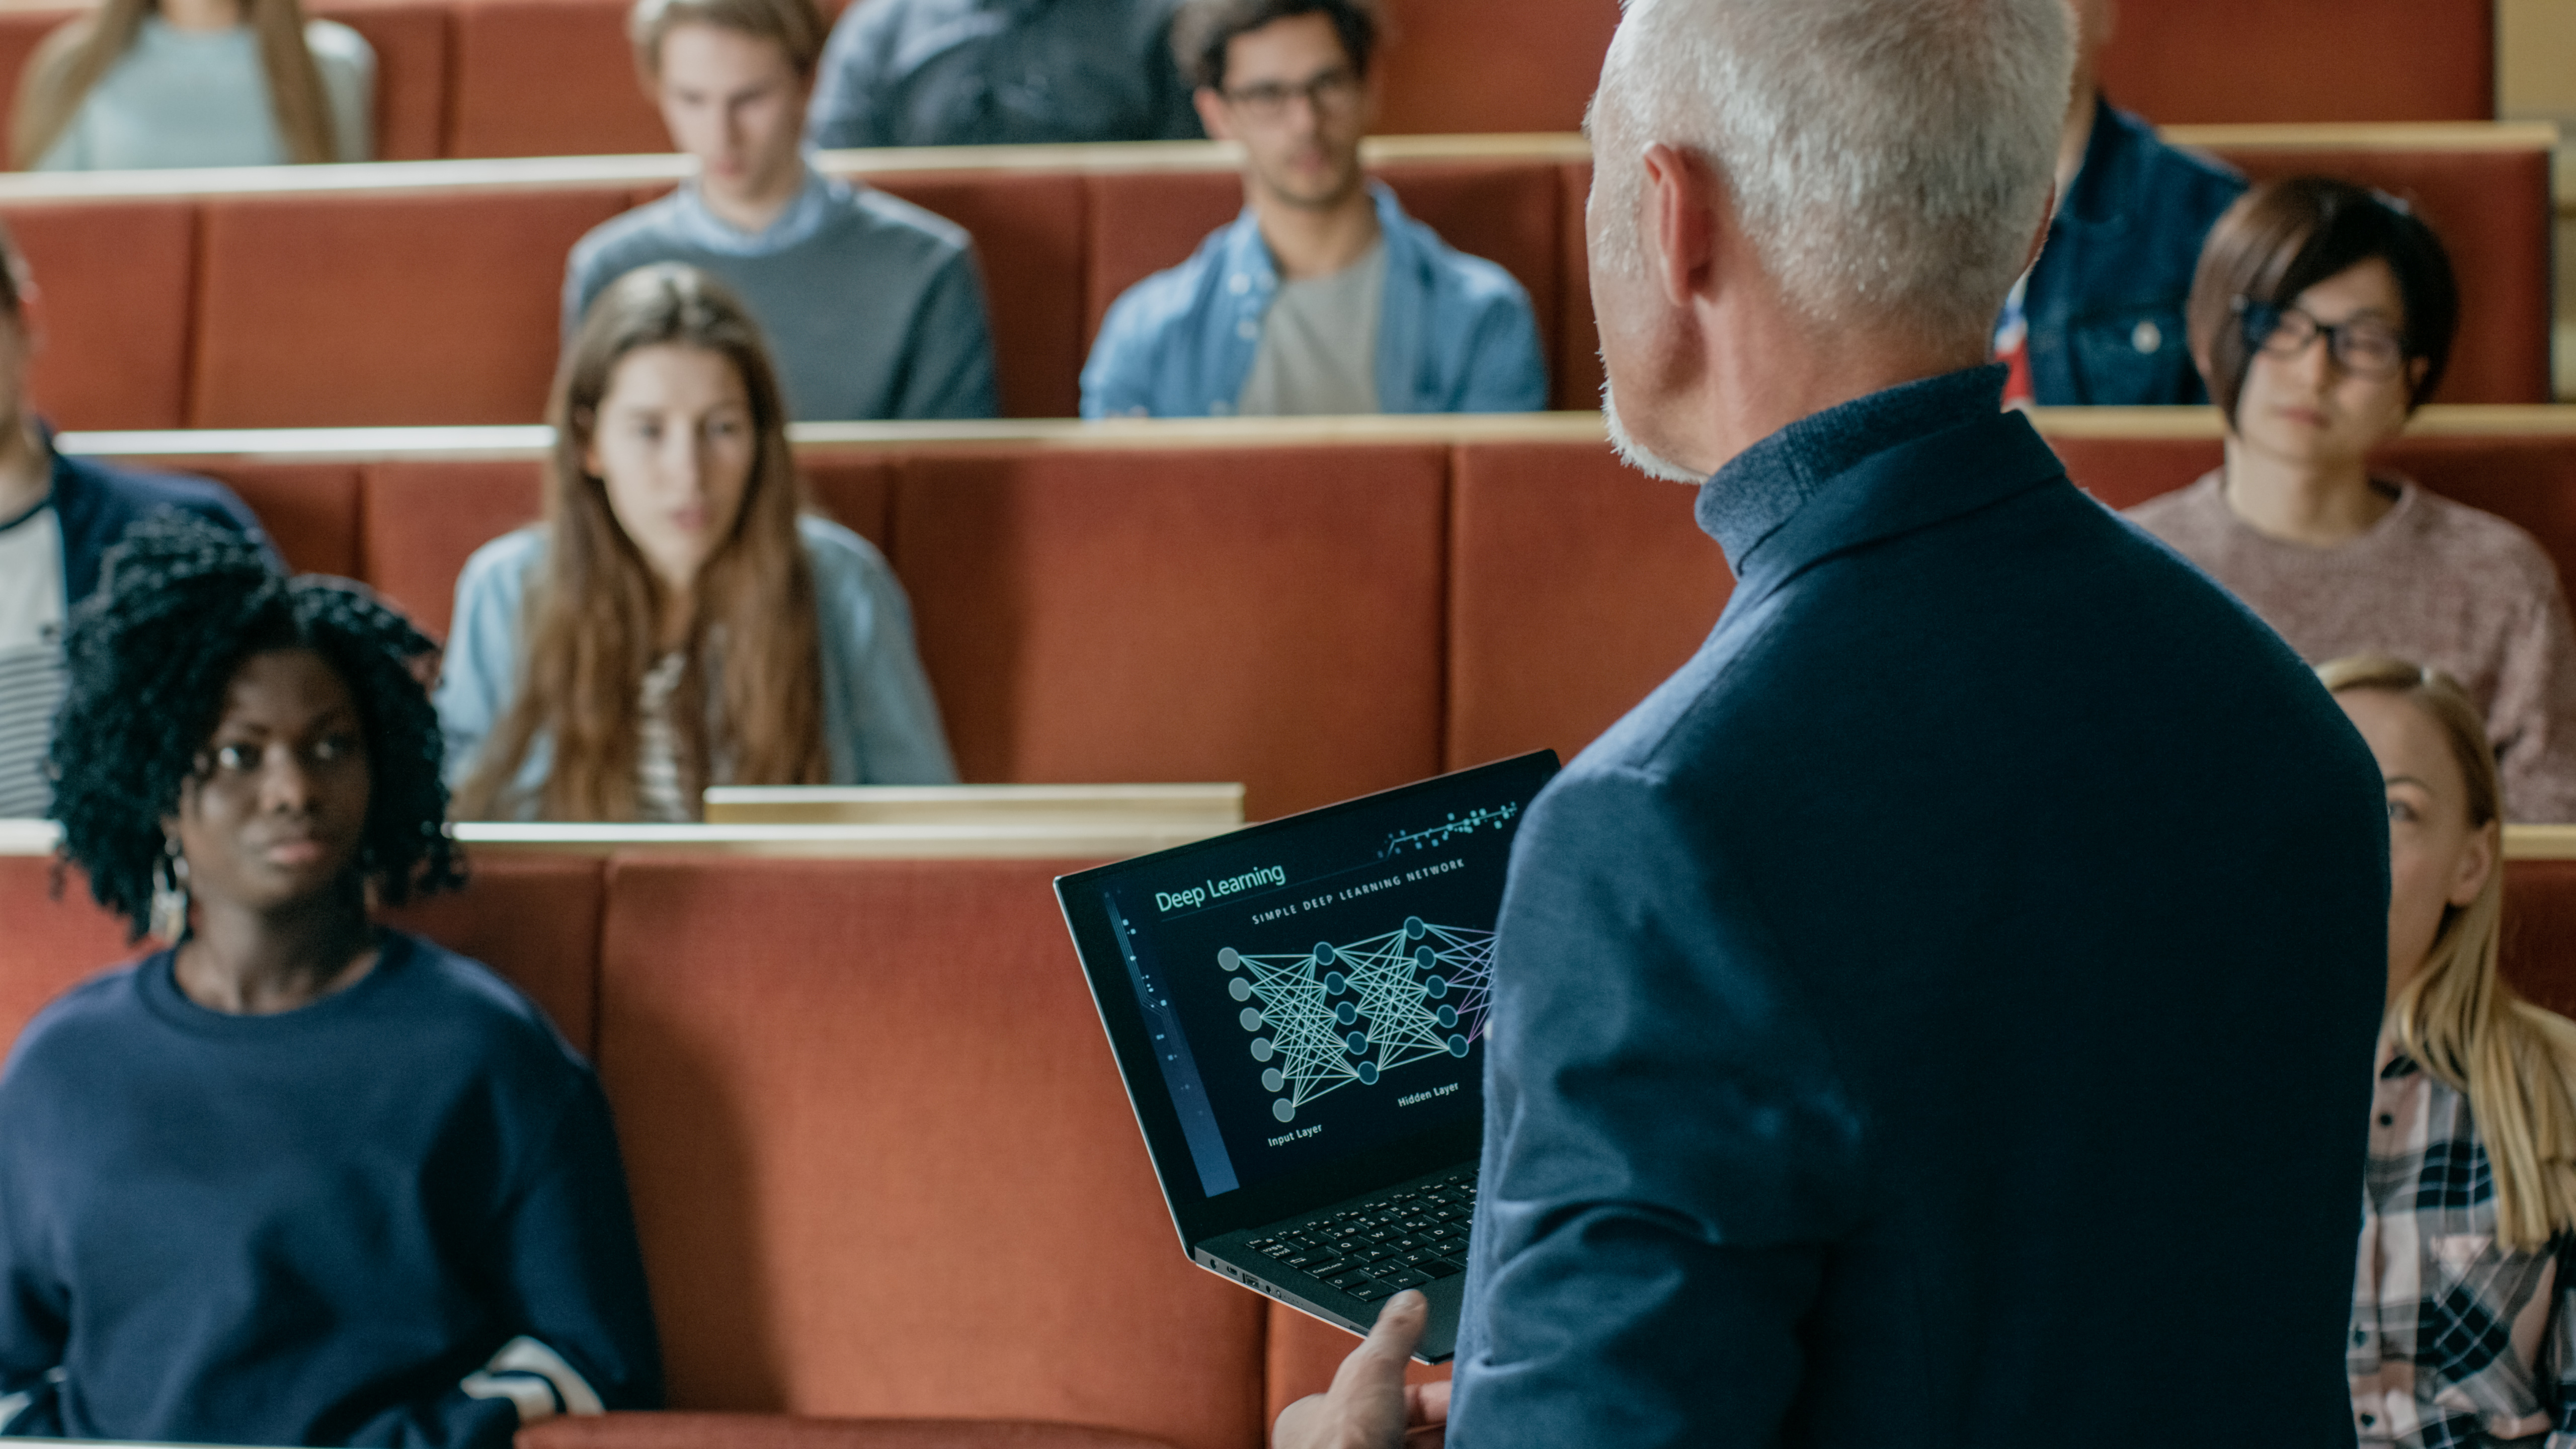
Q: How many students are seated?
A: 10